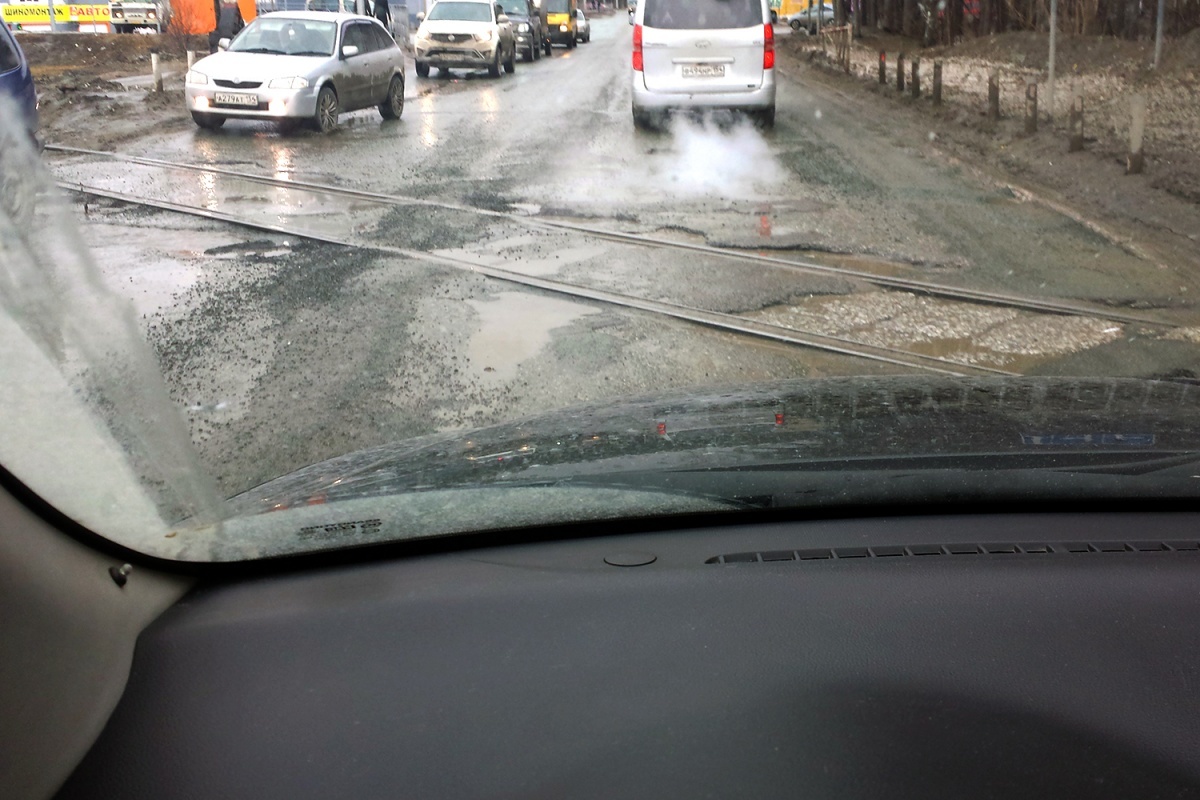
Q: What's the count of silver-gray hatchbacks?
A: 1